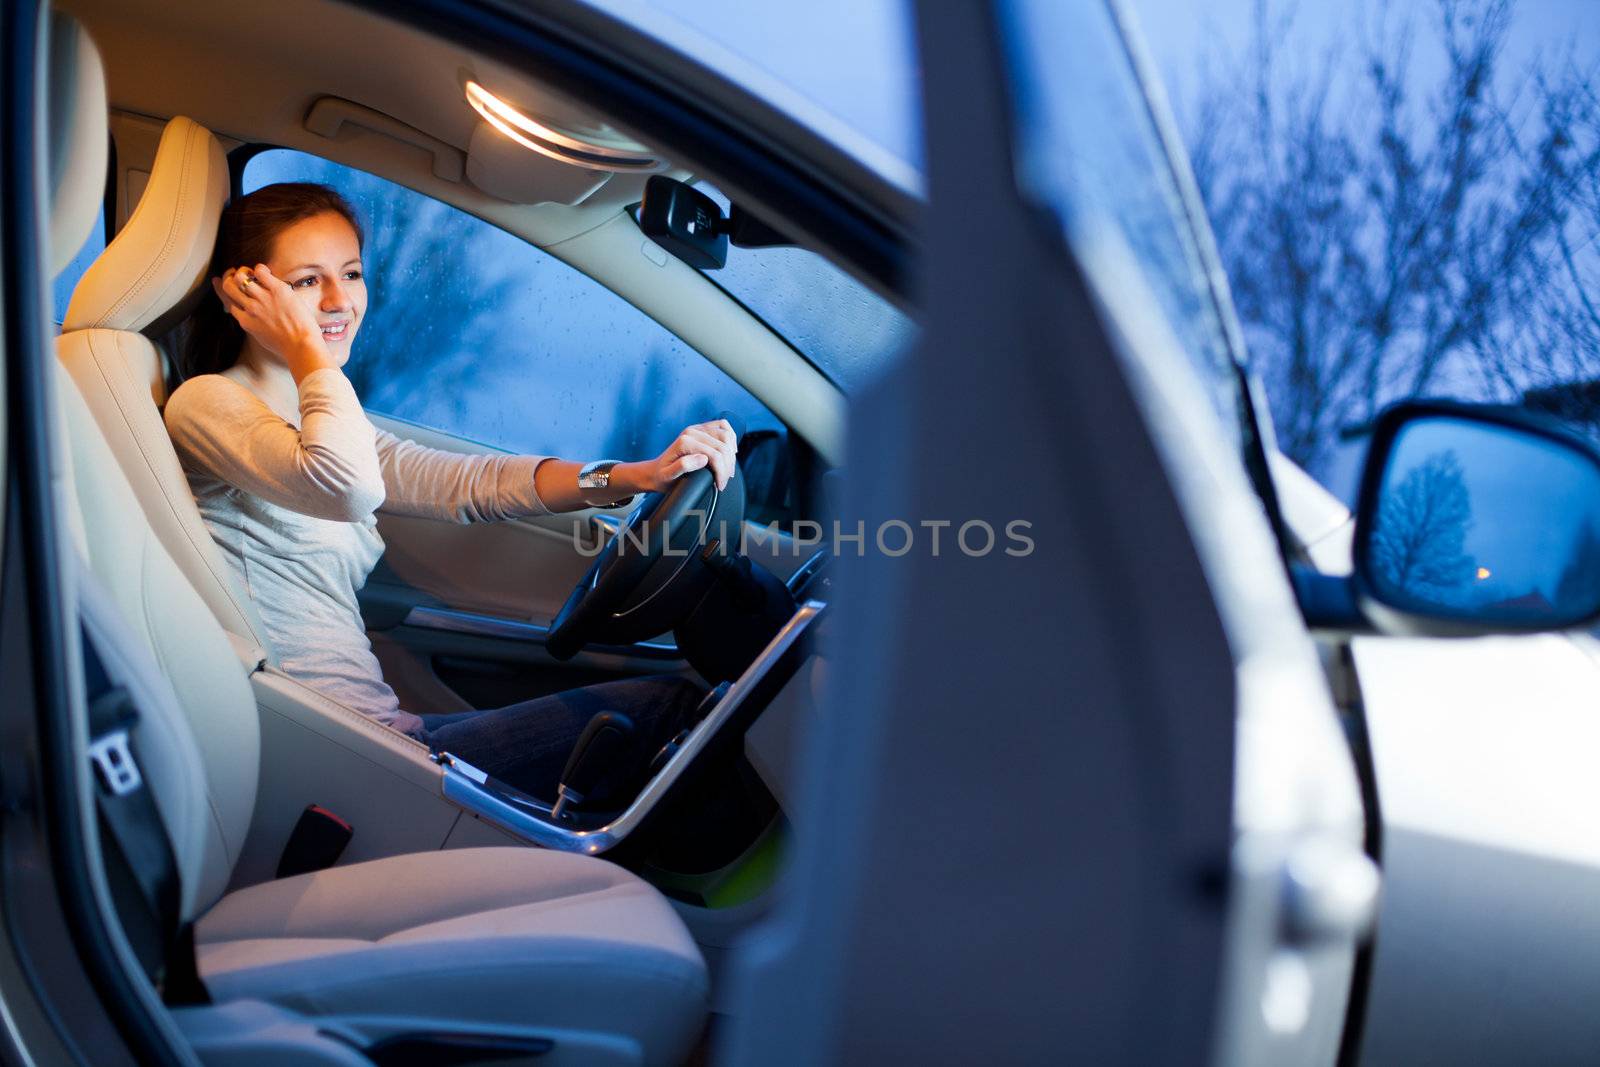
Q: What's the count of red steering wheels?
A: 0